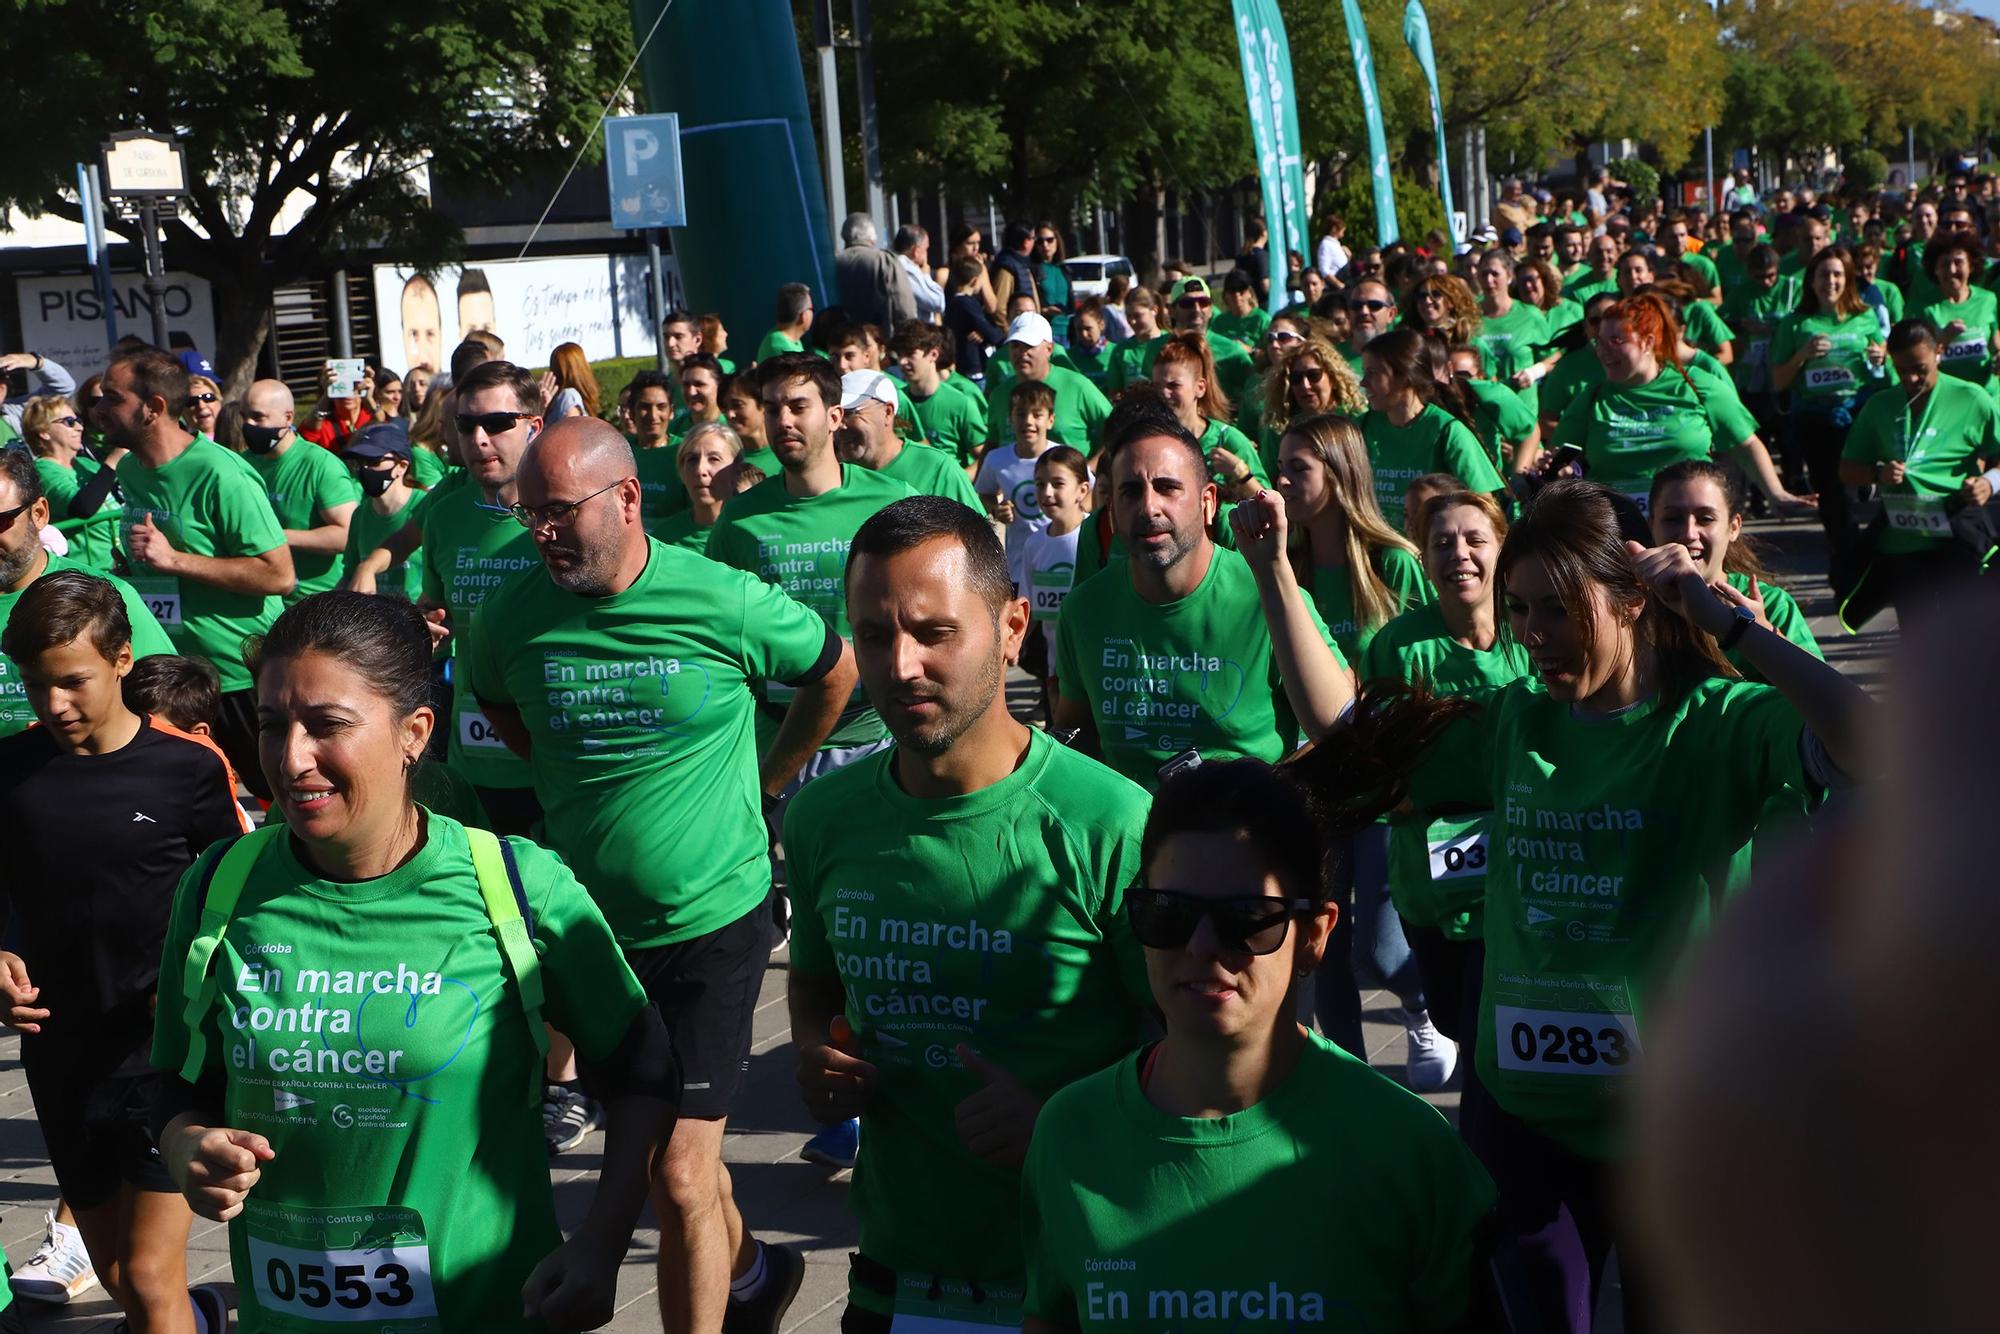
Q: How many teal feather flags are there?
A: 4